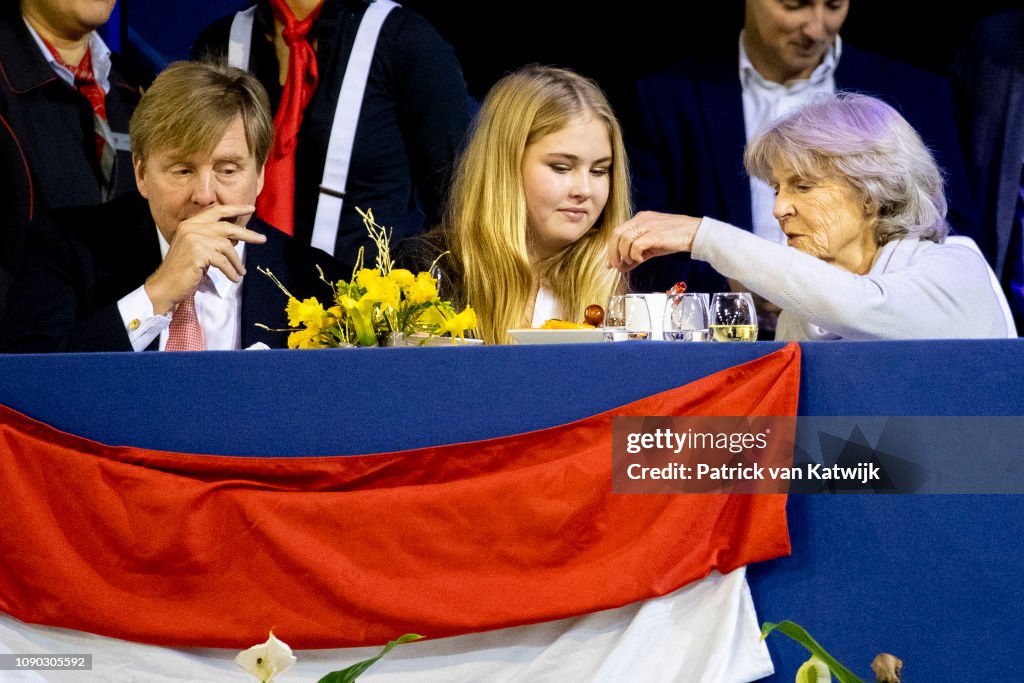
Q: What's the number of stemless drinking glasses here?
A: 3